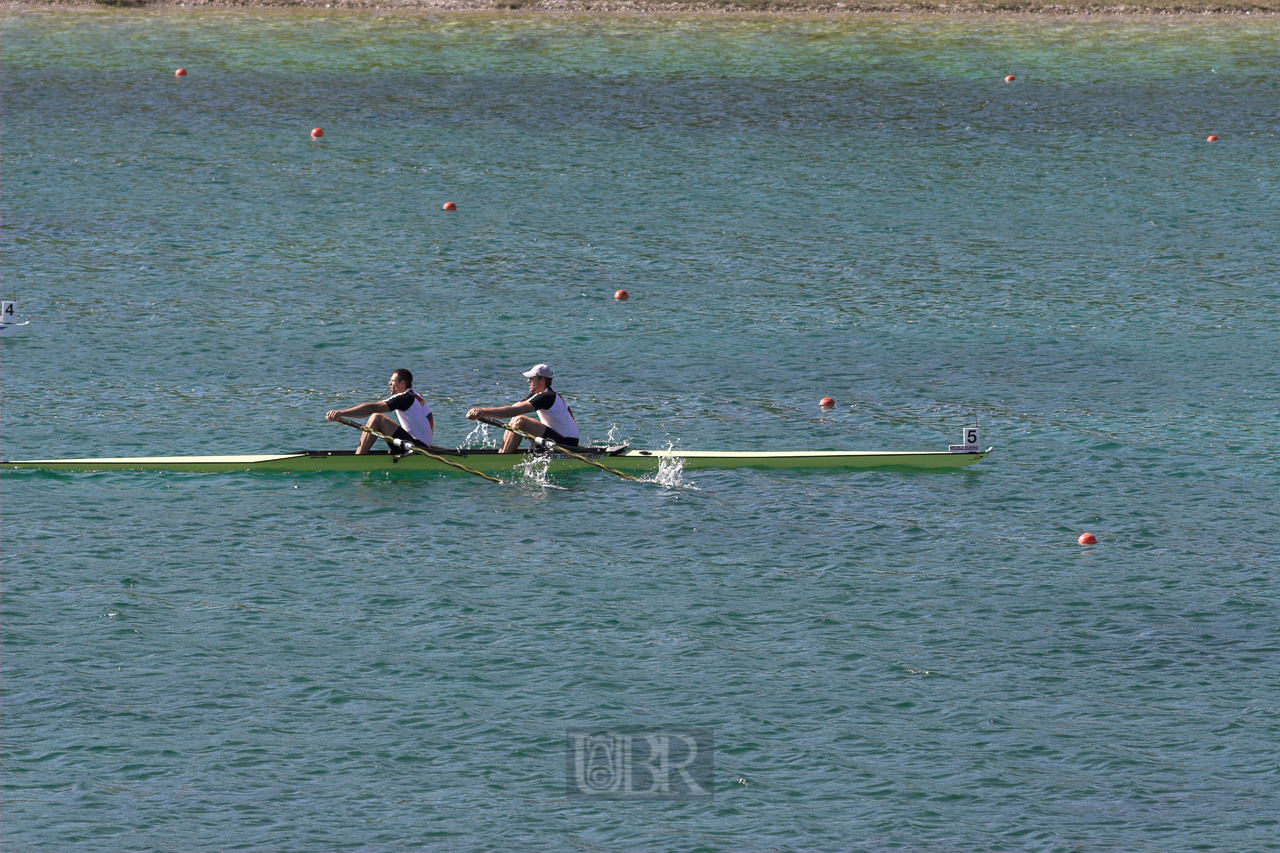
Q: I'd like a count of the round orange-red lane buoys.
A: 8